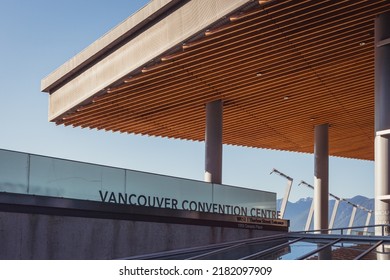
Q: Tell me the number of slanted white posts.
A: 5